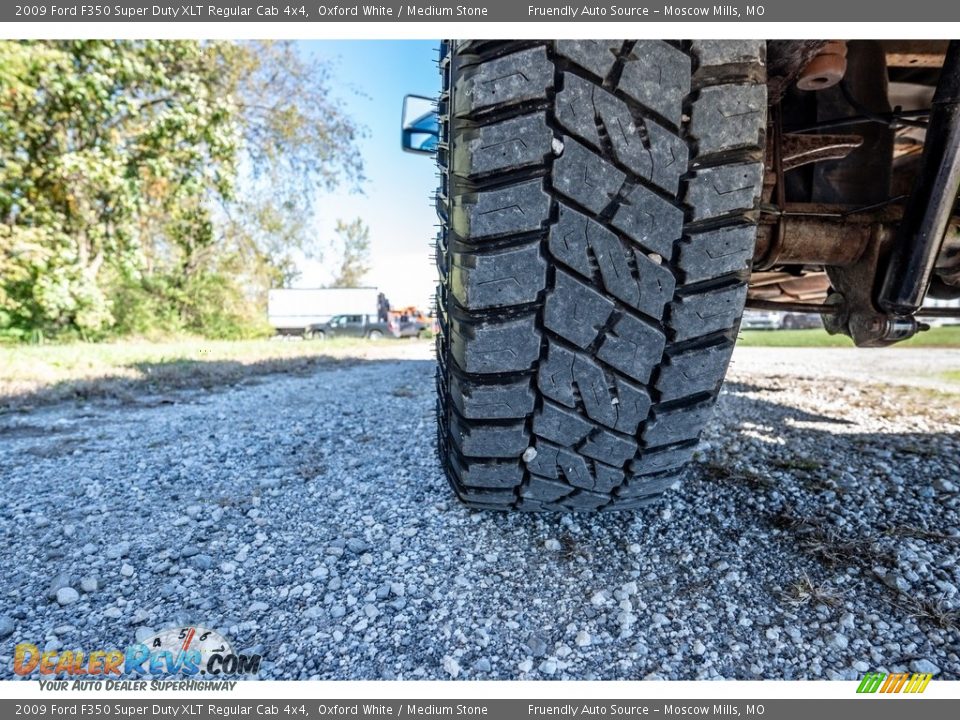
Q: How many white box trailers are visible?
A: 1